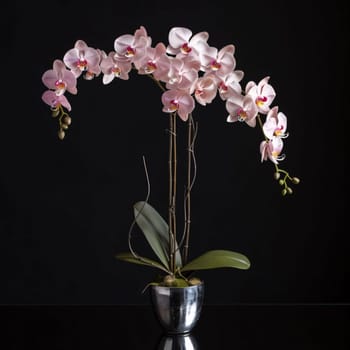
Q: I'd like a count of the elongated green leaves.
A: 3